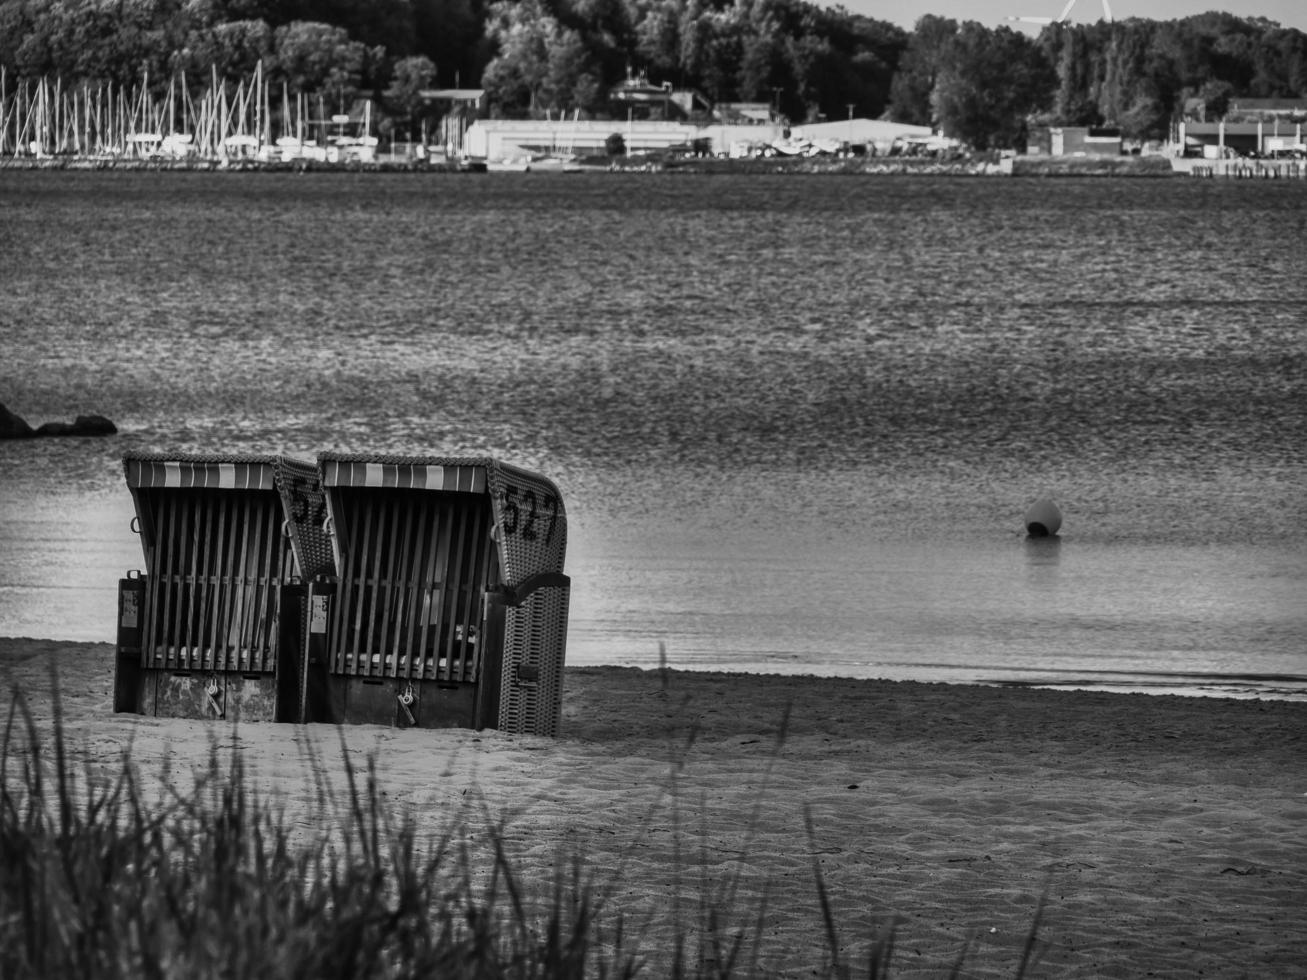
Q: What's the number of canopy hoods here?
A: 2